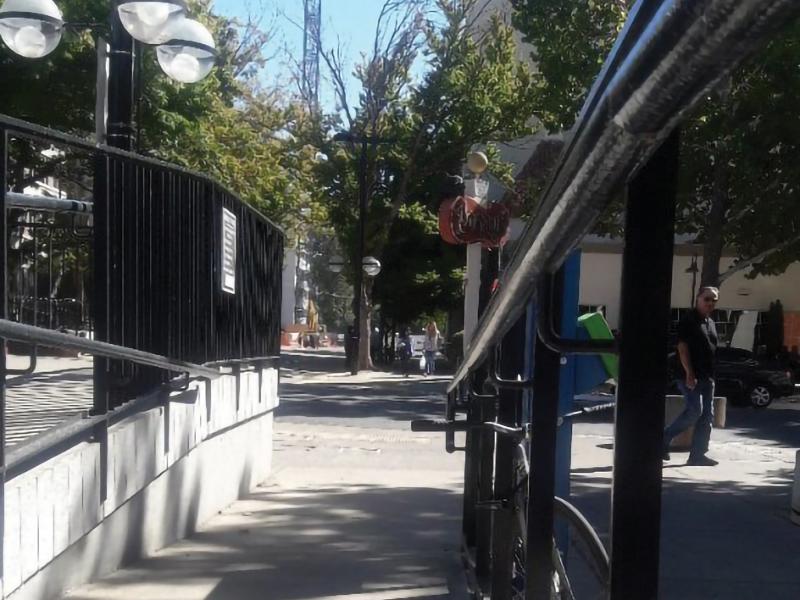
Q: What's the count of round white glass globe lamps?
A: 5